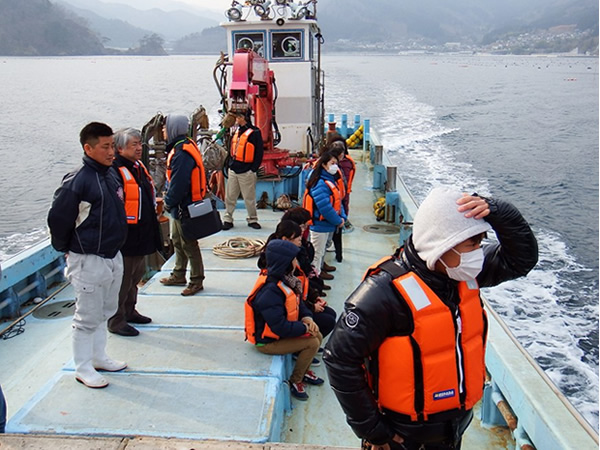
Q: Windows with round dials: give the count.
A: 2